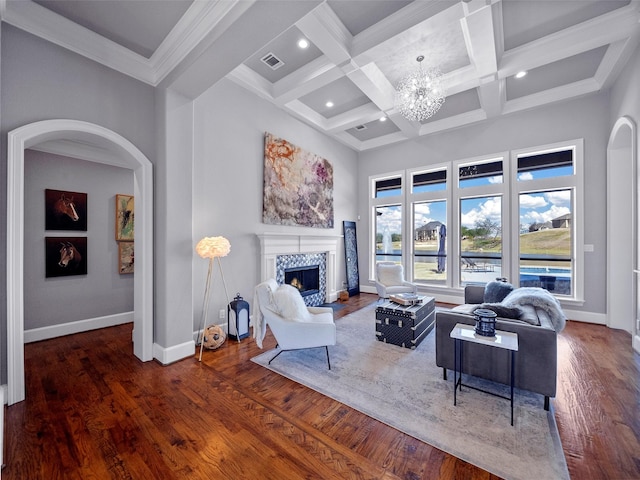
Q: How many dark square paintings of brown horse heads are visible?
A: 2